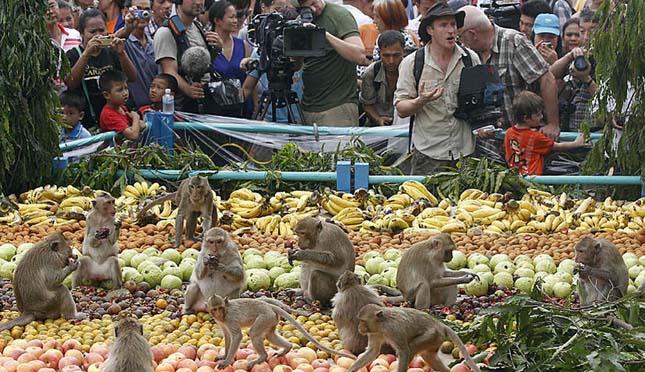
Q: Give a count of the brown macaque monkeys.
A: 11